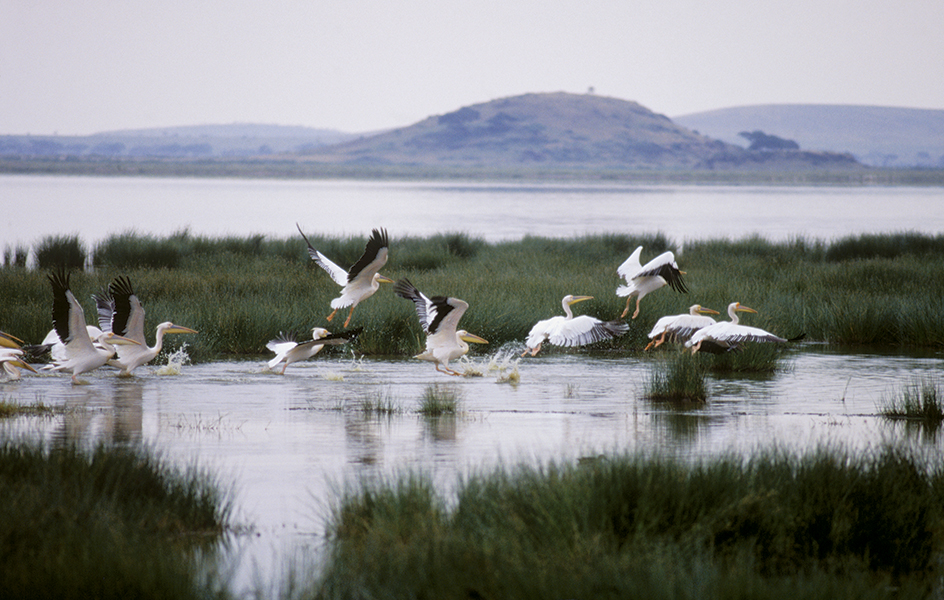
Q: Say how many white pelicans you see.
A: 12